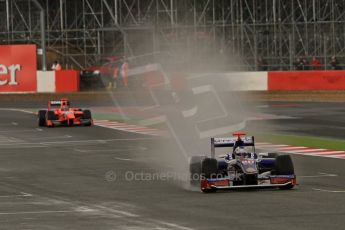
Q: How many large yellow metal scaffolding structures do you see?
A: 0